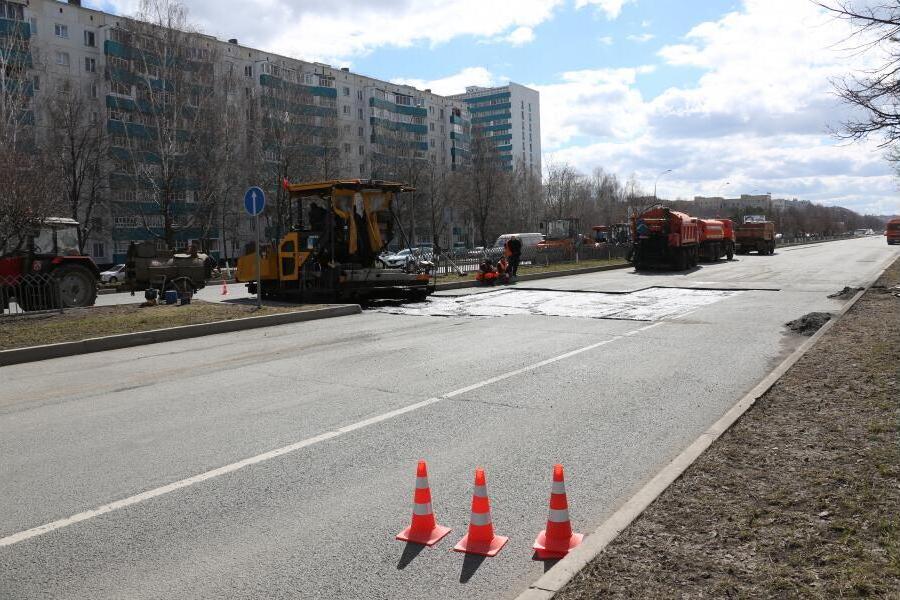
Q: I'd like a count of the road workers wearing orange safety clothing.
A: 3